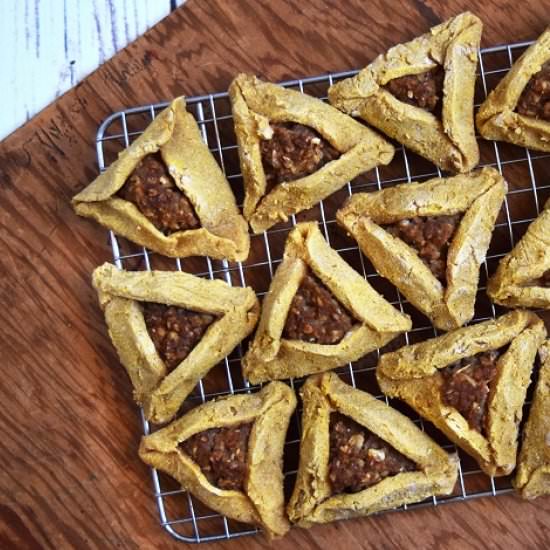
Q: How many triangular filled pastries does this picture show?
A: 12